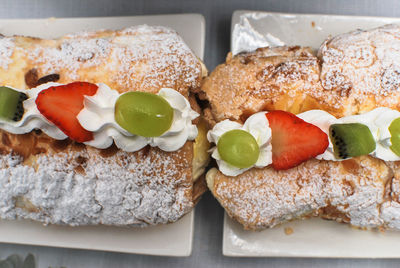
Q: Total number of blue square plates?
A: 0